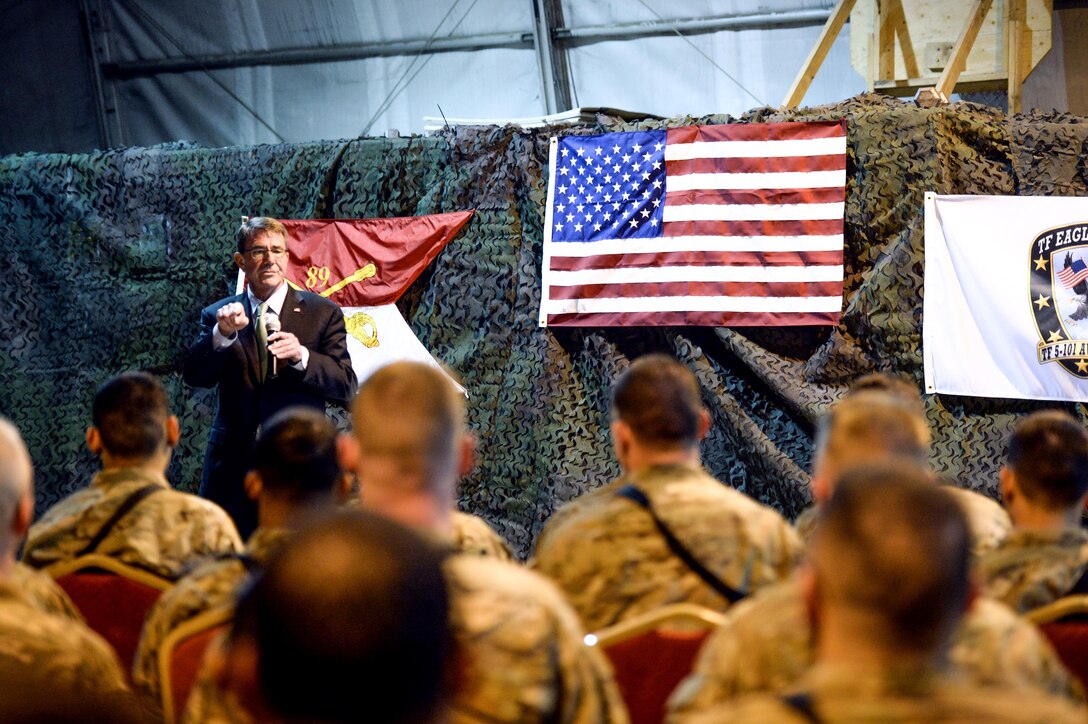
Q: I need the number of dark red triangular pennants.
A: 1